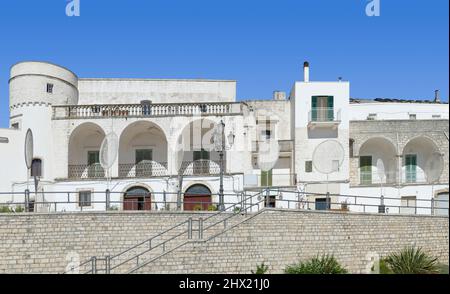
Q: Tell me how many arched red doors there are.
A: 2